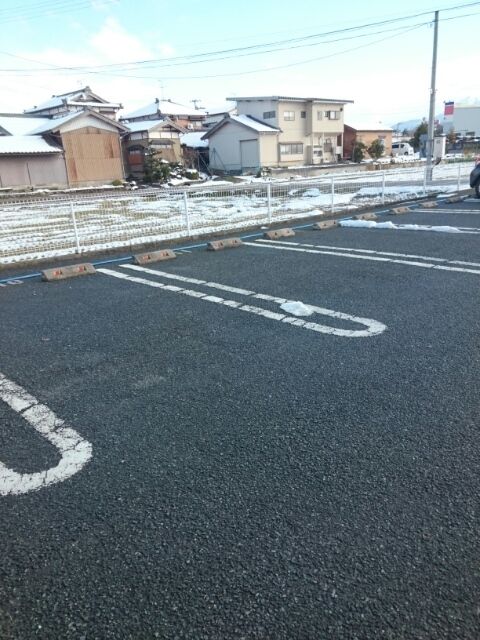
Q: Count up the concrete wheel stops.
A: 9